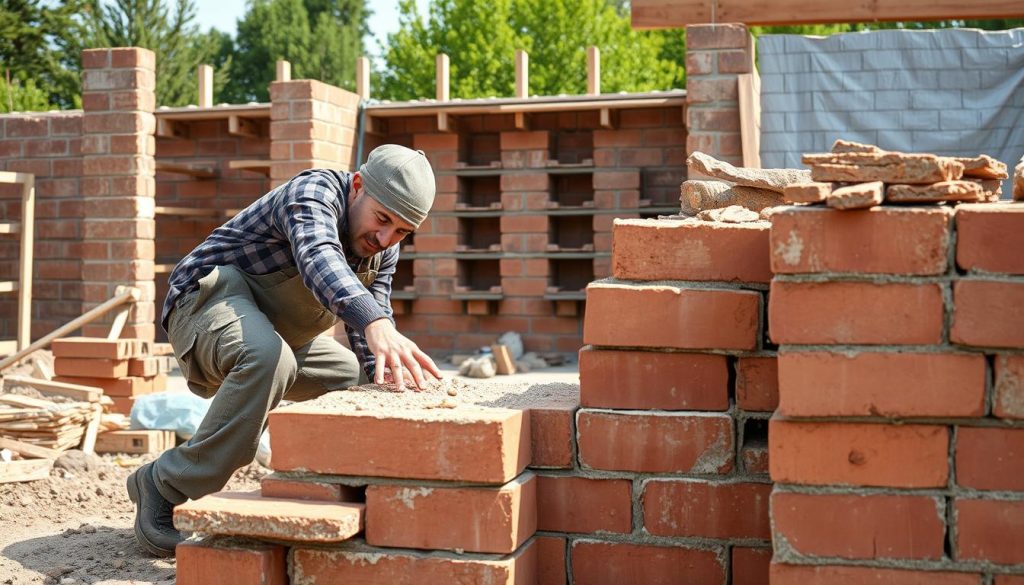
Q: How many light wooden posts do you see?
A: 6